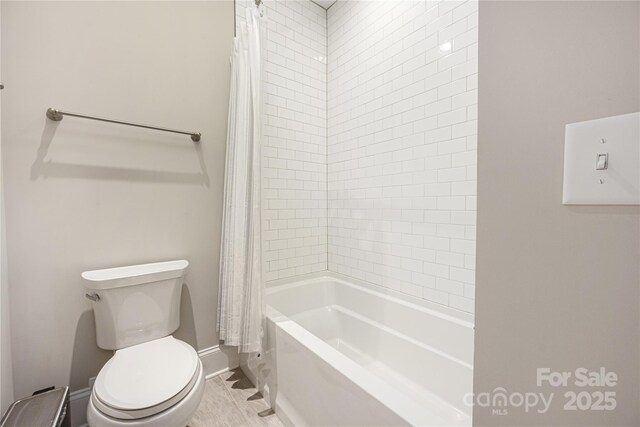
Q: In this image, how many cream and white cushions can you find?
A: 0